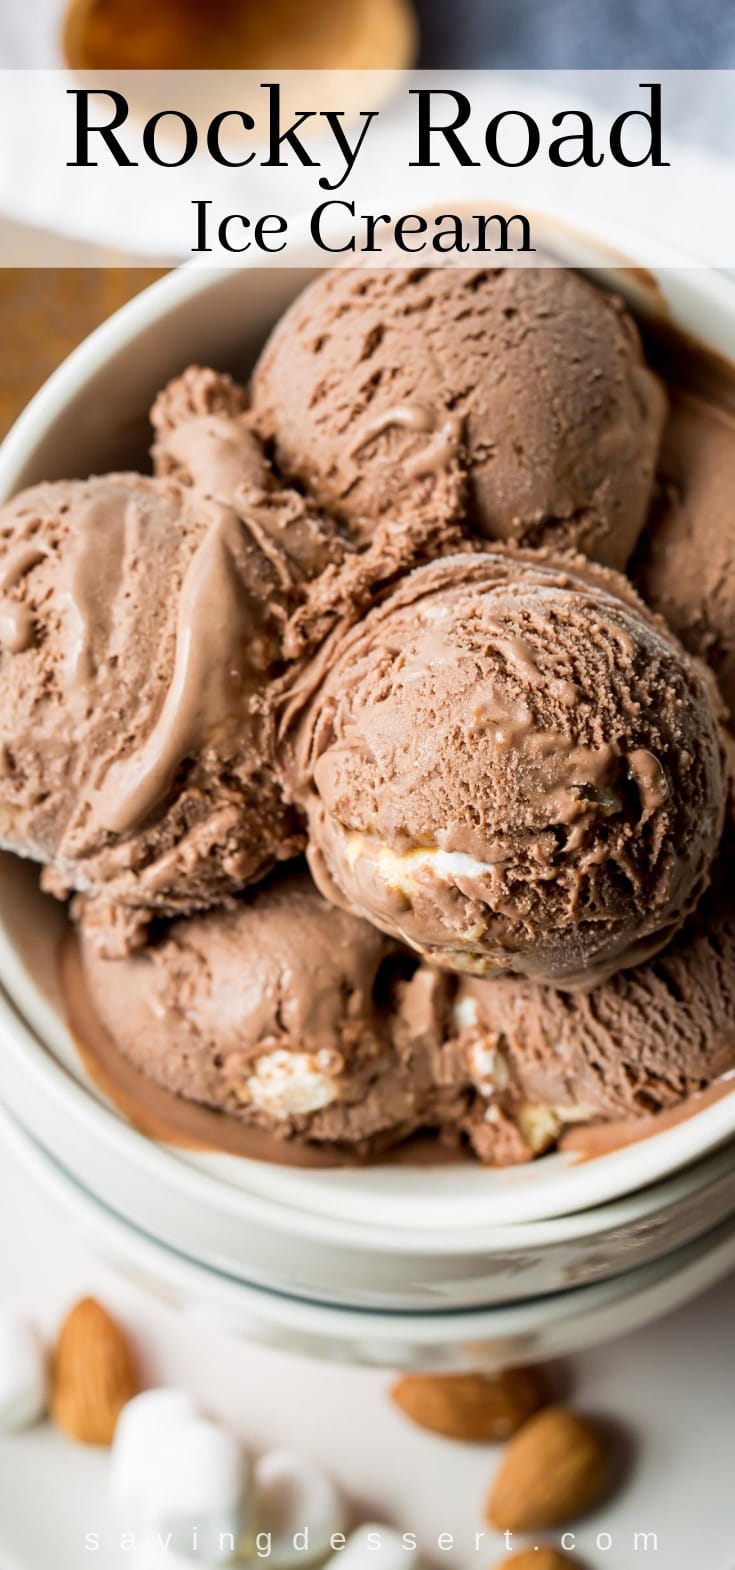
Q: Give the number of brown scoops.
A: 6